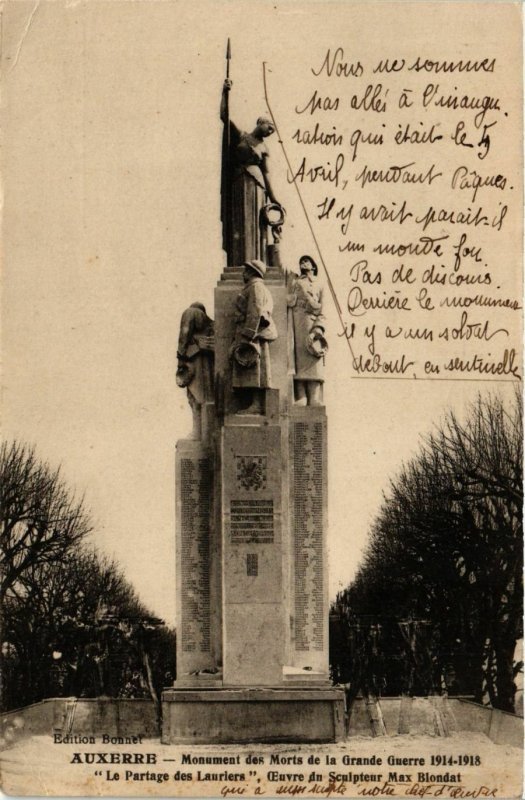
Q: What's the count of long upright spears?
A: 1